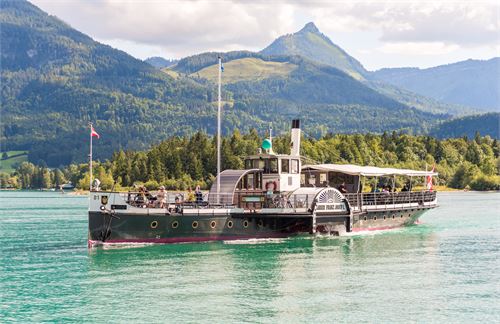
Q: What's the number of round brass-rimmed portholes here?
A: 13